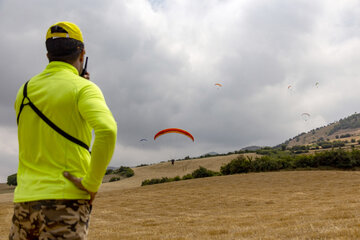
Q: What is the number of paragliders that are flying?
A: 6